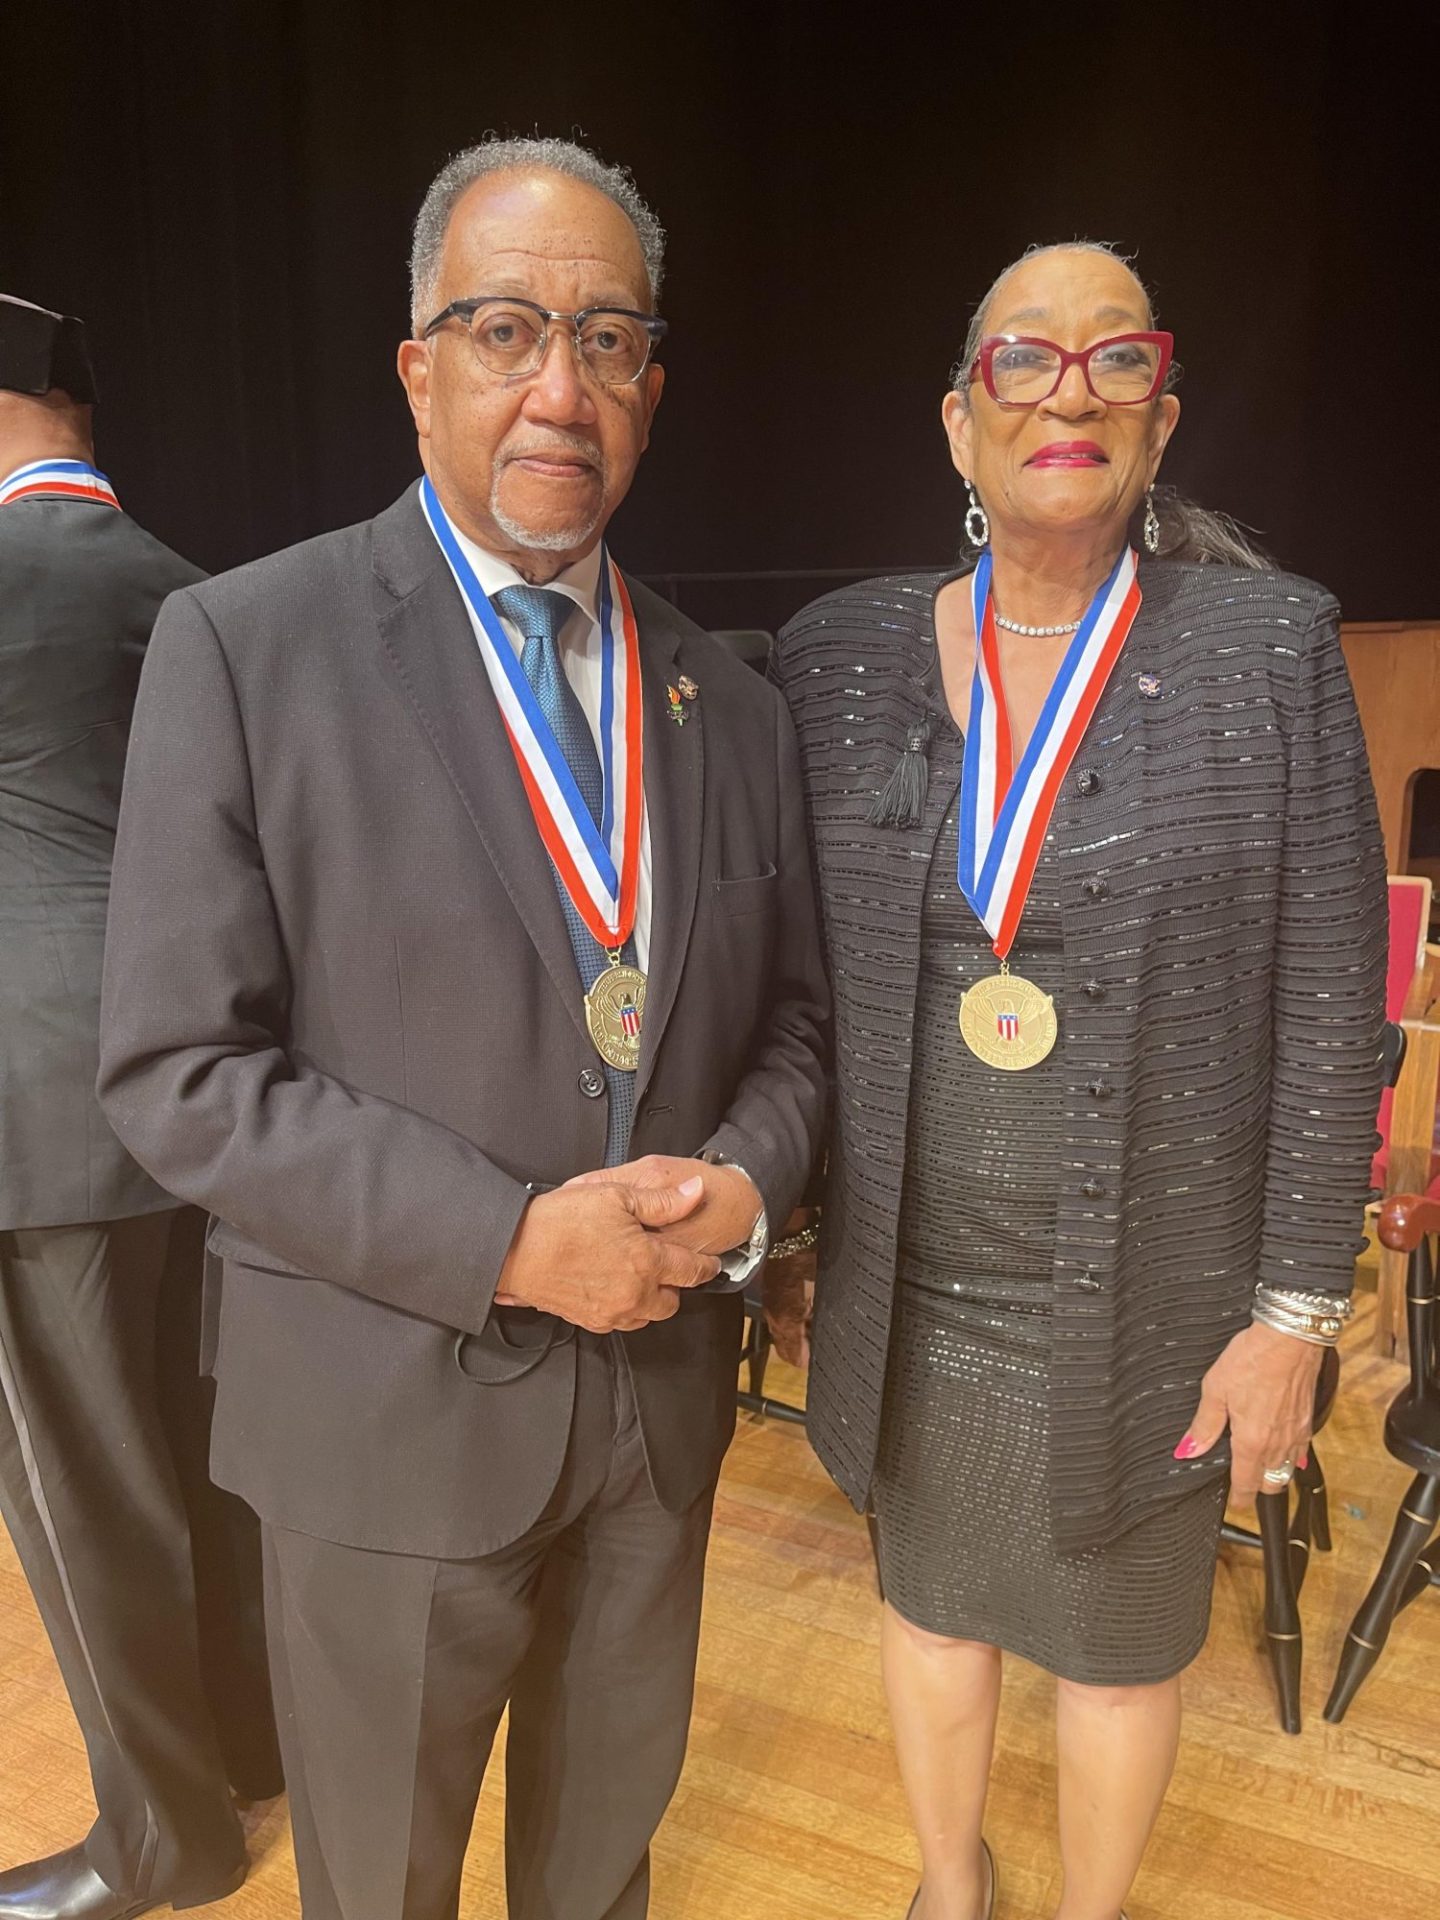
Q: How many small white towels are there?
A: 0